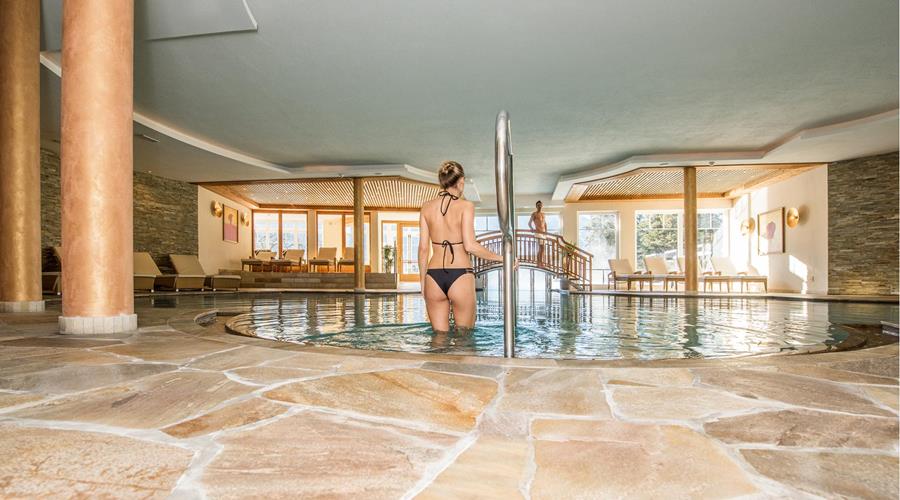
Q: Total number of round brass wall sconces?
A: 4